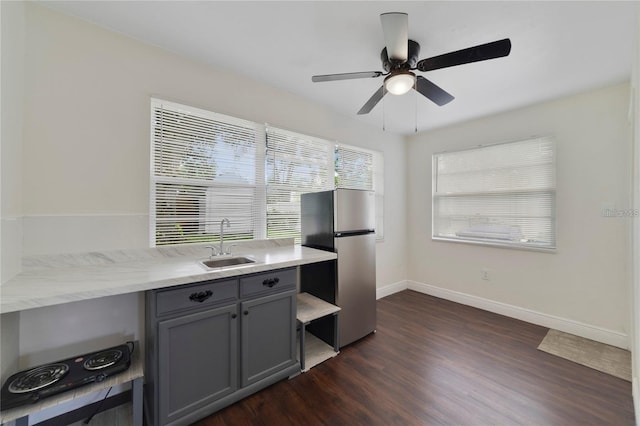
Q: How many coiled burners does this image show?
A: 2